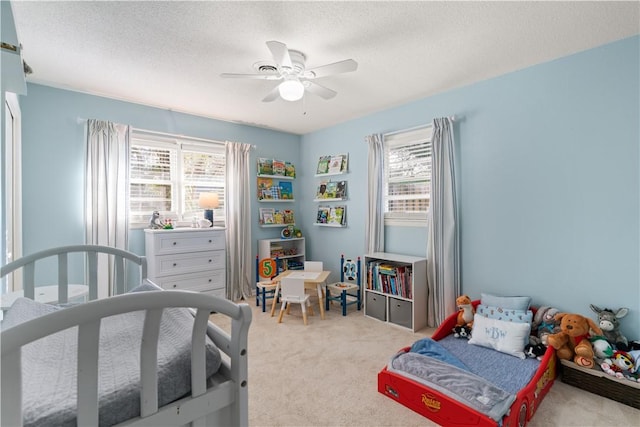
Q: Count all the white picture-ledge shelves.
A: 6